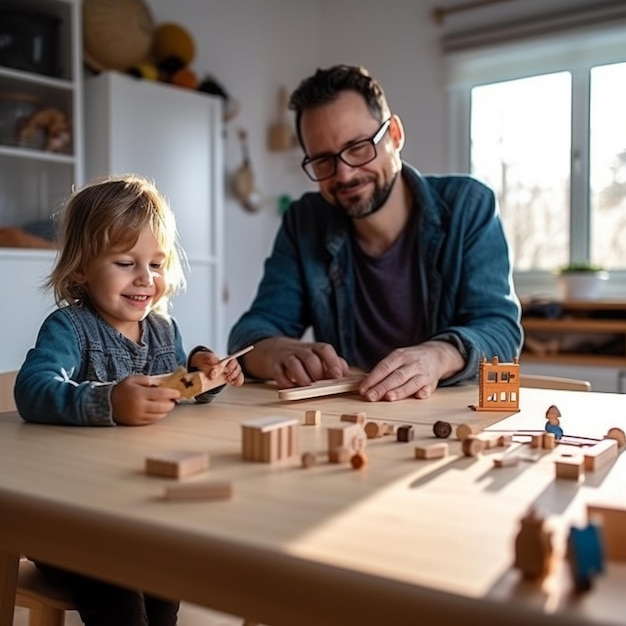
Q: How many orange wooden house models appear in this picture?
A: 1